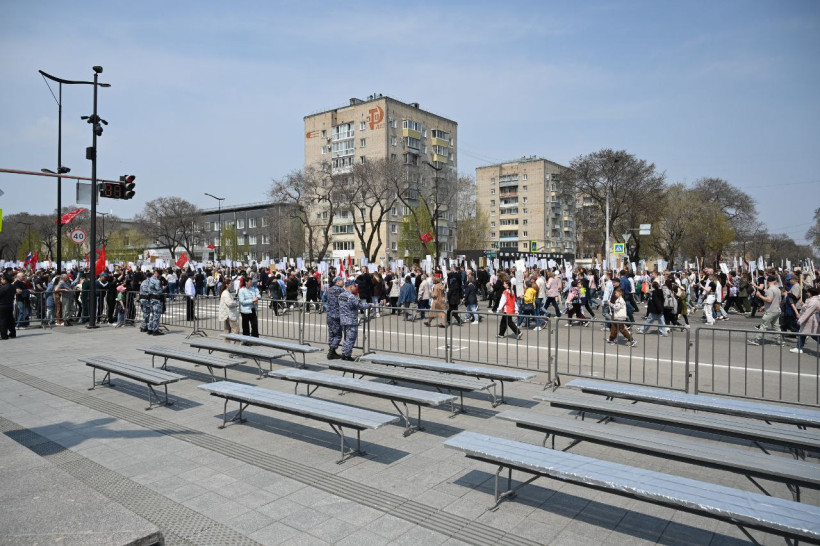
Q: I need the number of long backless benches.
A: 12